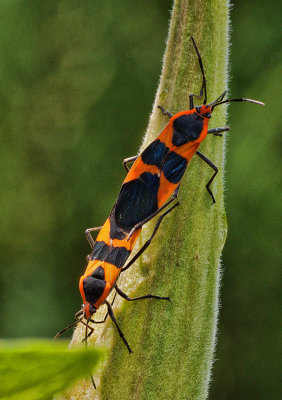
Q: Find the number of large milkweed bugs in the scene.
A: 2